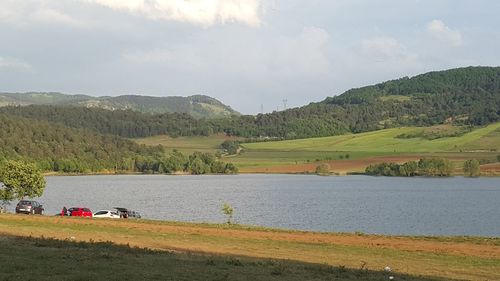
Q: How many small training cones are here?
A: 0